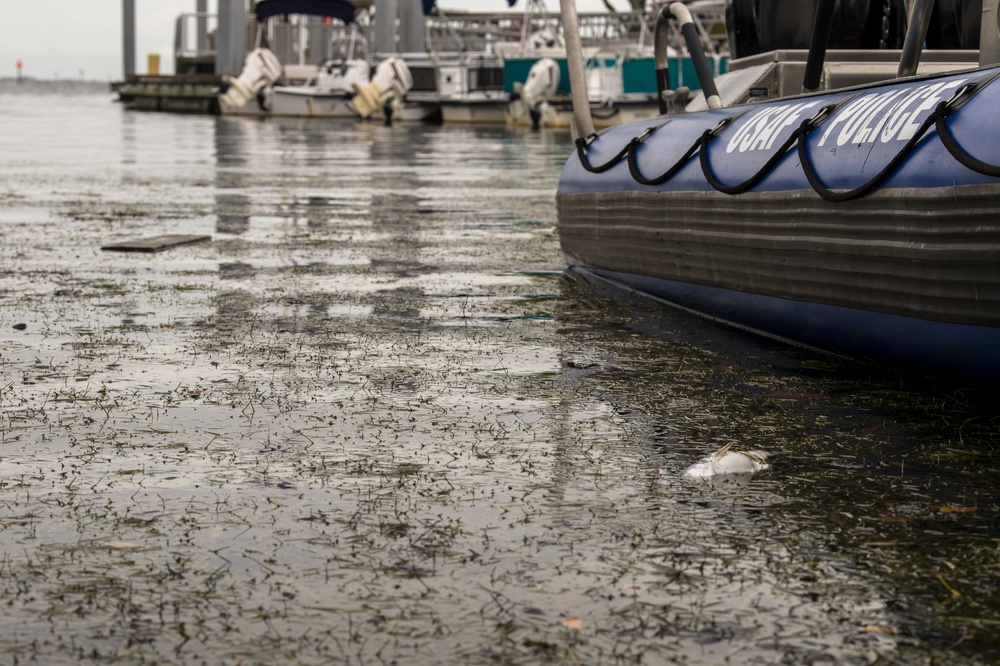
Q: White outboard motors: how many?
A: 3